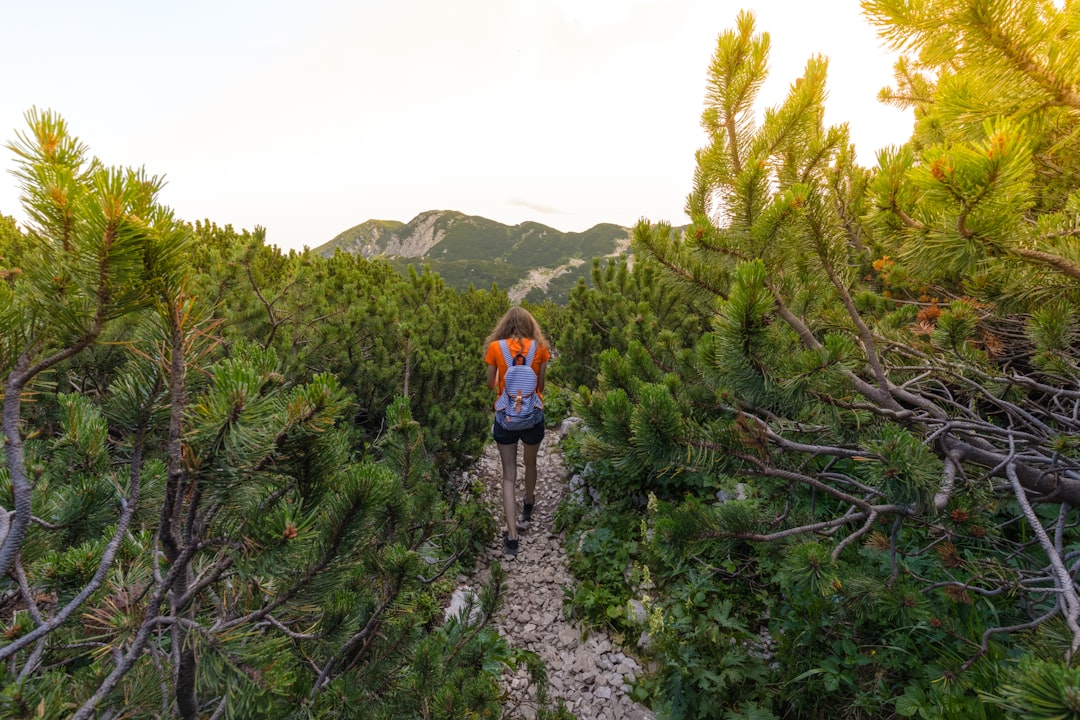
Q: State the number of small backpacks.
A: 1